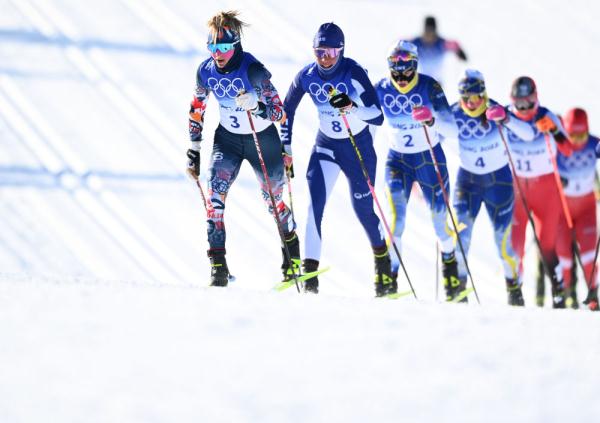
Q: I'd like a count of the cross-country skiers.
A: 7